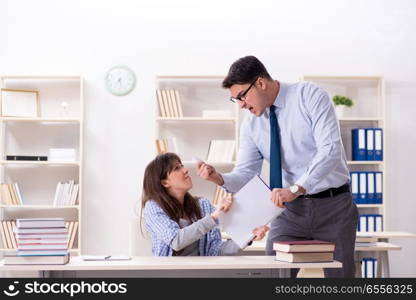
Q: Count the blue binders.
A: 13